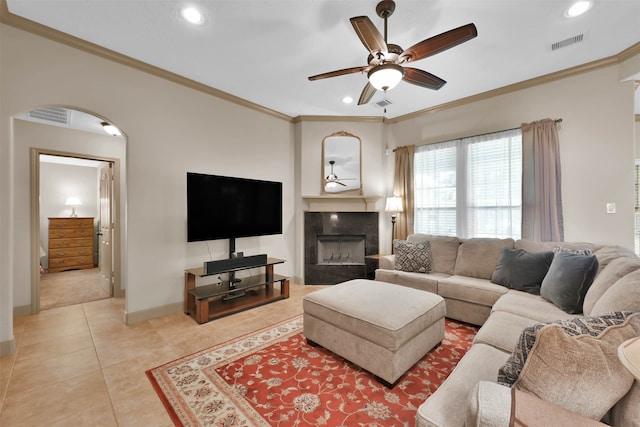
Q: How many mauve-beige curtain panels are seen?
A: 2